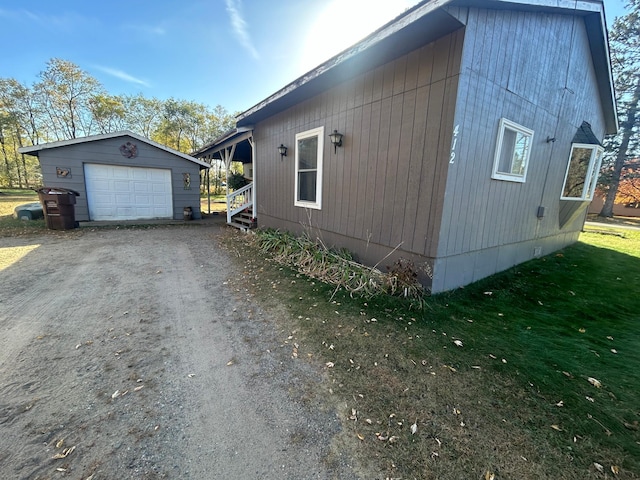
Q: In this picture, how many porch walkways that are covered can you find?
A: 1